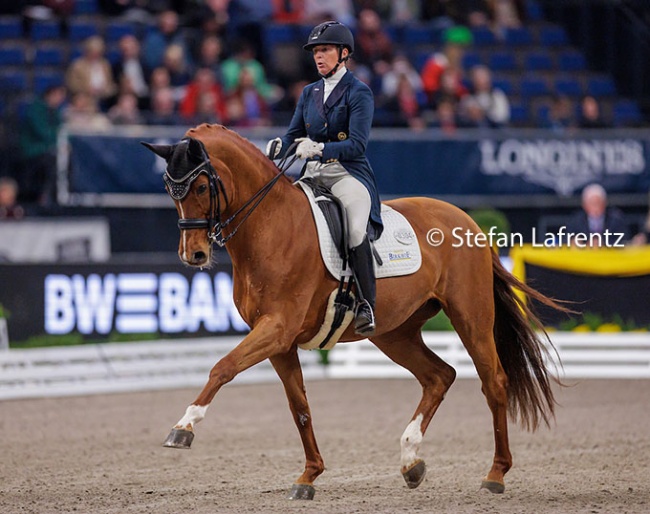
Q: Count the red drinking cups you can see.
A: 0